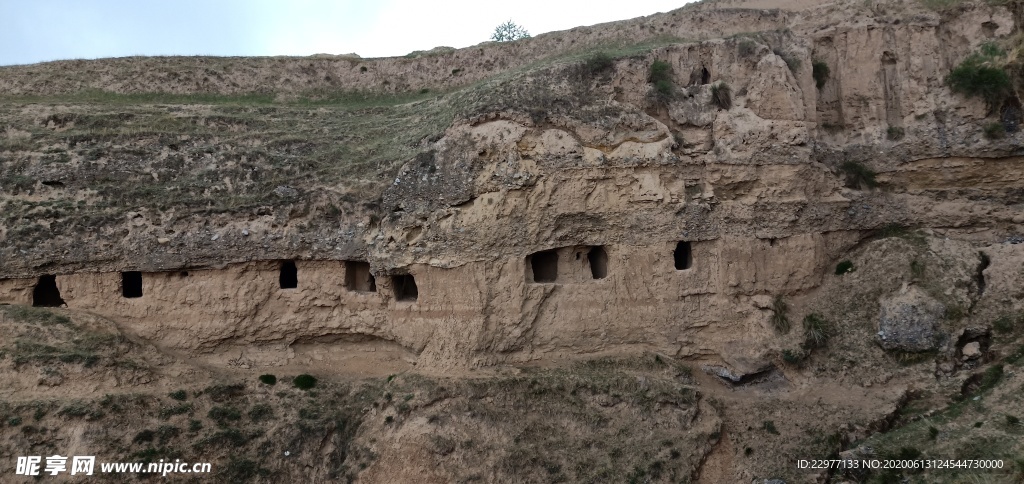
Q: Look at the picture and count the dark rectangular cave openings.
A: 8